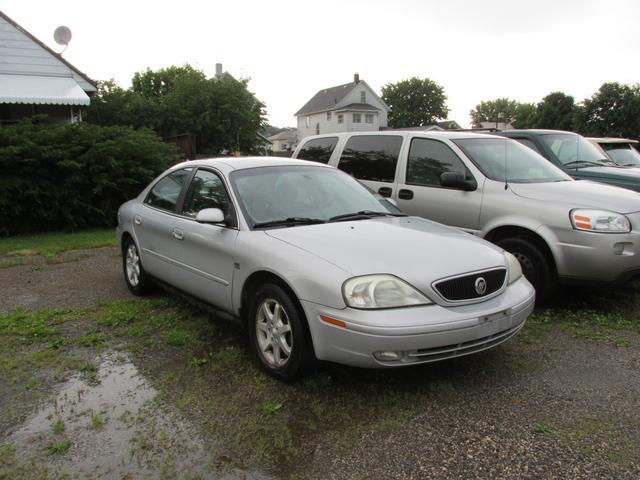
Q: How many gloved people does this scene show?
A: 0